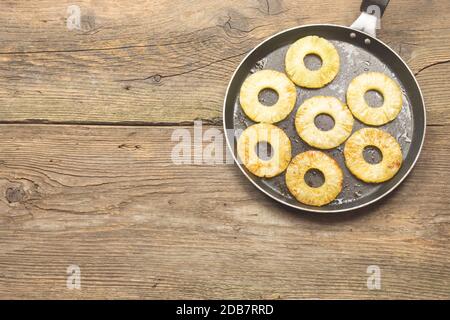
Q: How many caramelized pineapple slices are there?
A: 7